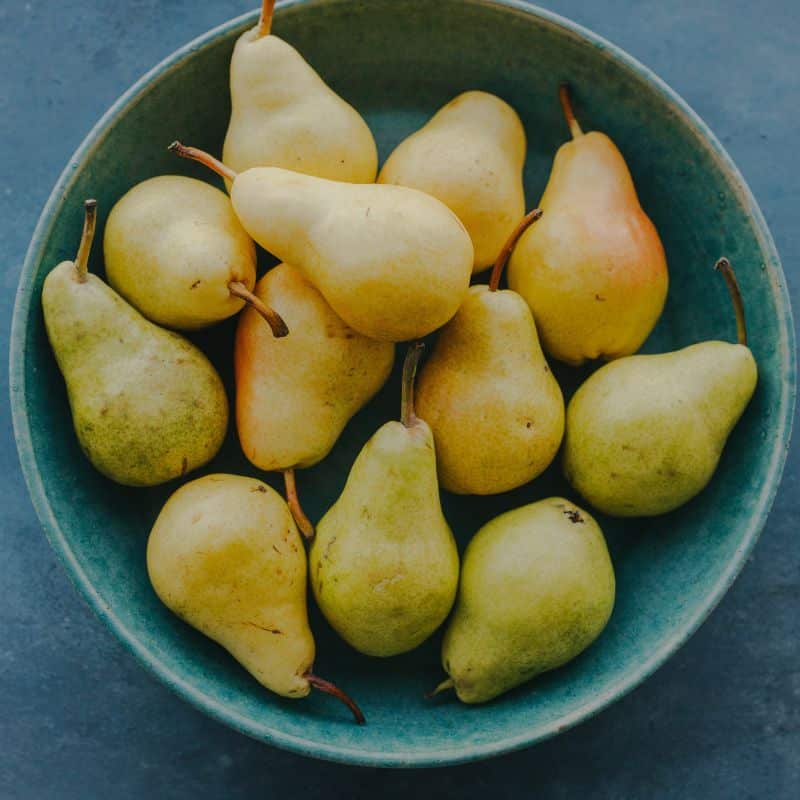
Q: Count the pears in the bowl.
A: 12